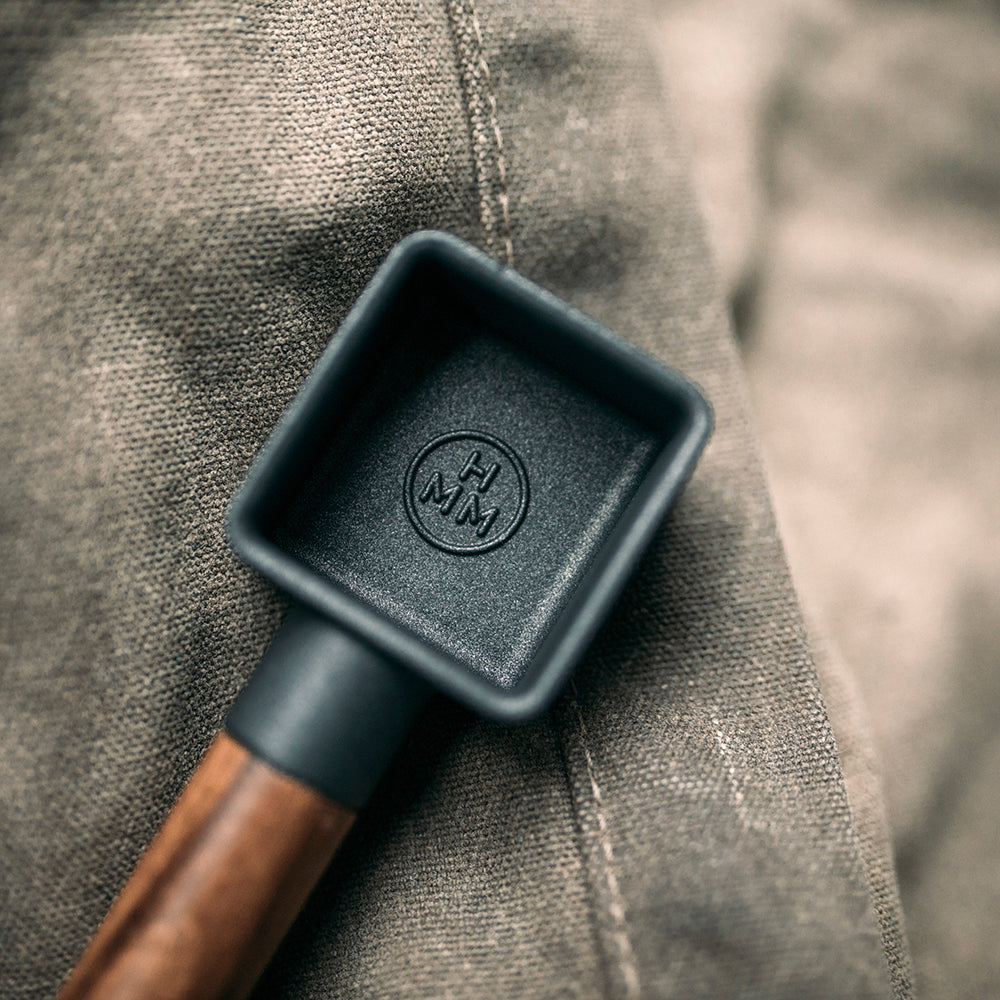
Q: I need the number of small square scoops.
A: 1